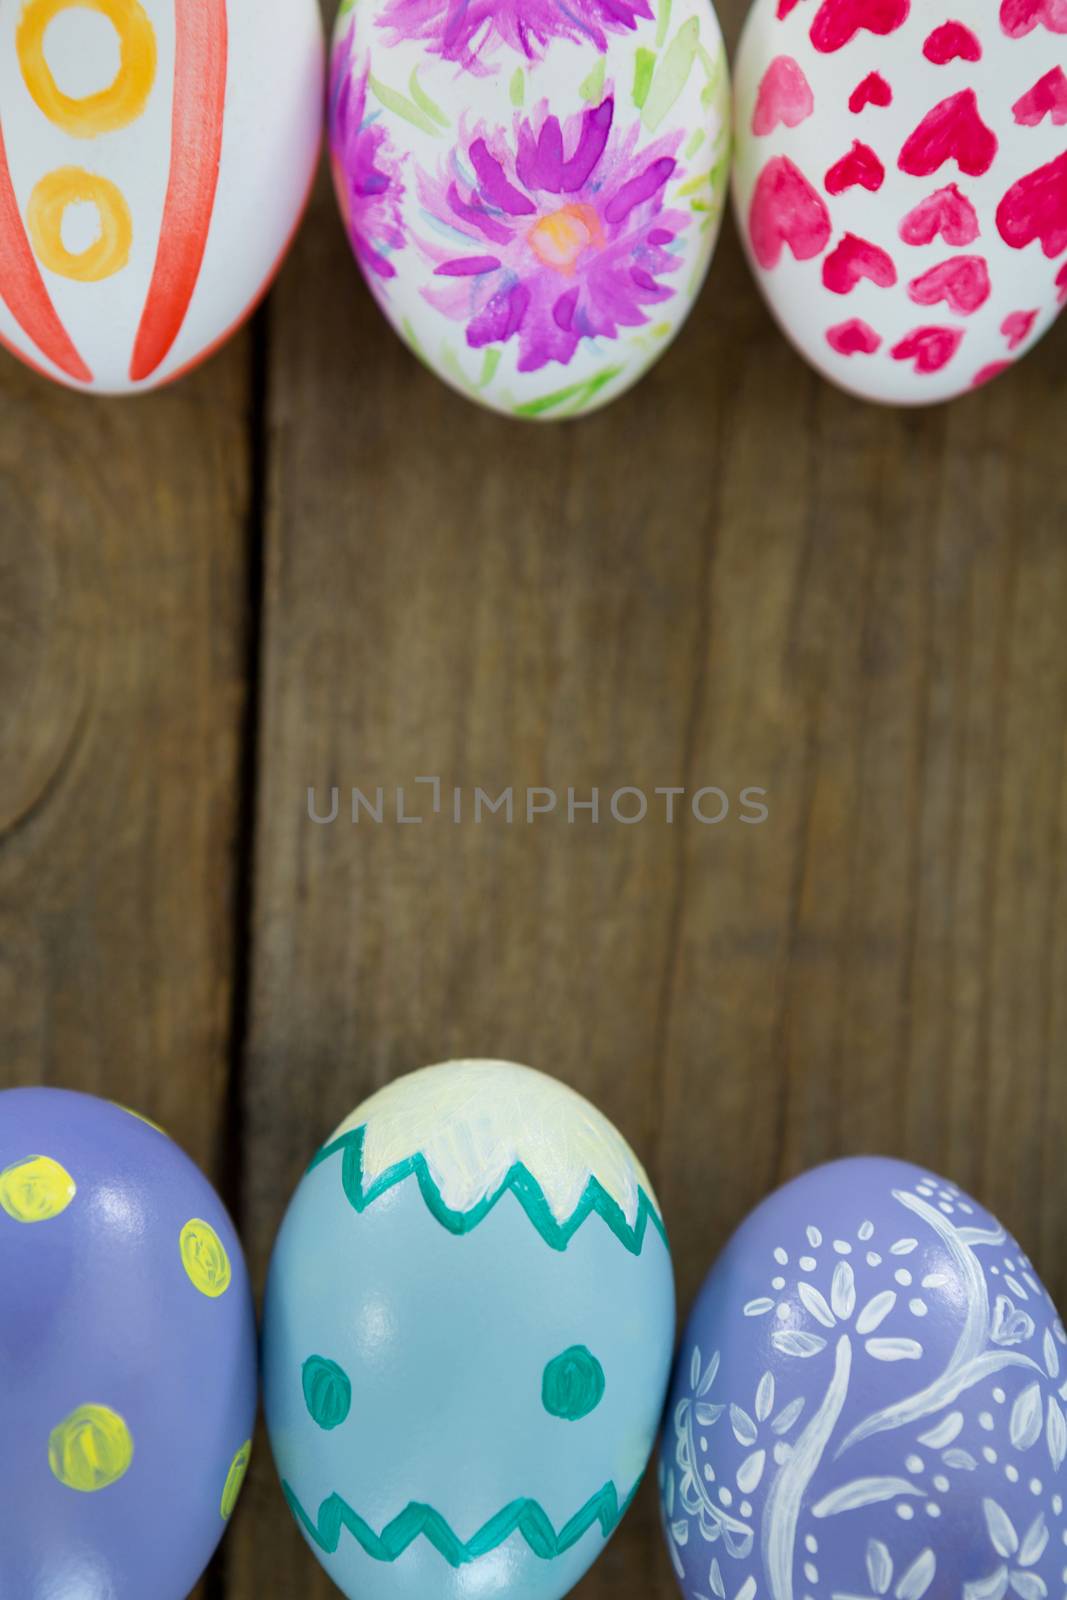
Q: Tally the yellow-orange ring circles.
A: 2